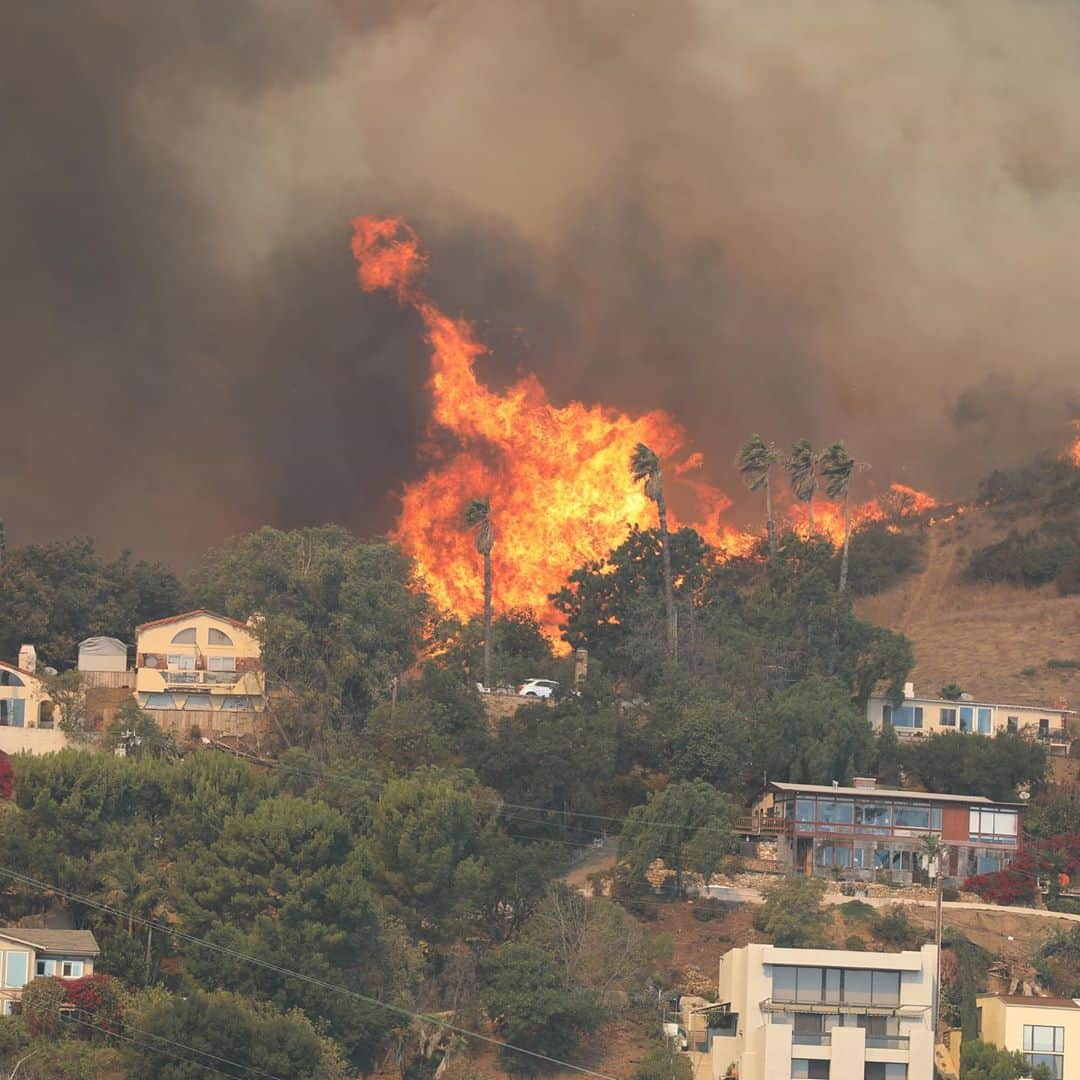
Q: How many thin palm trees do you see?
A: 5